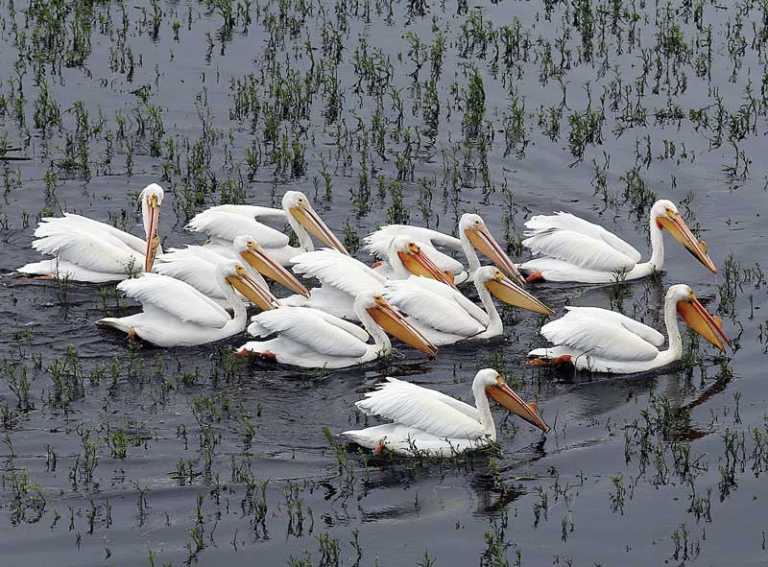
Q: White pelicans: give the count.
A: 11